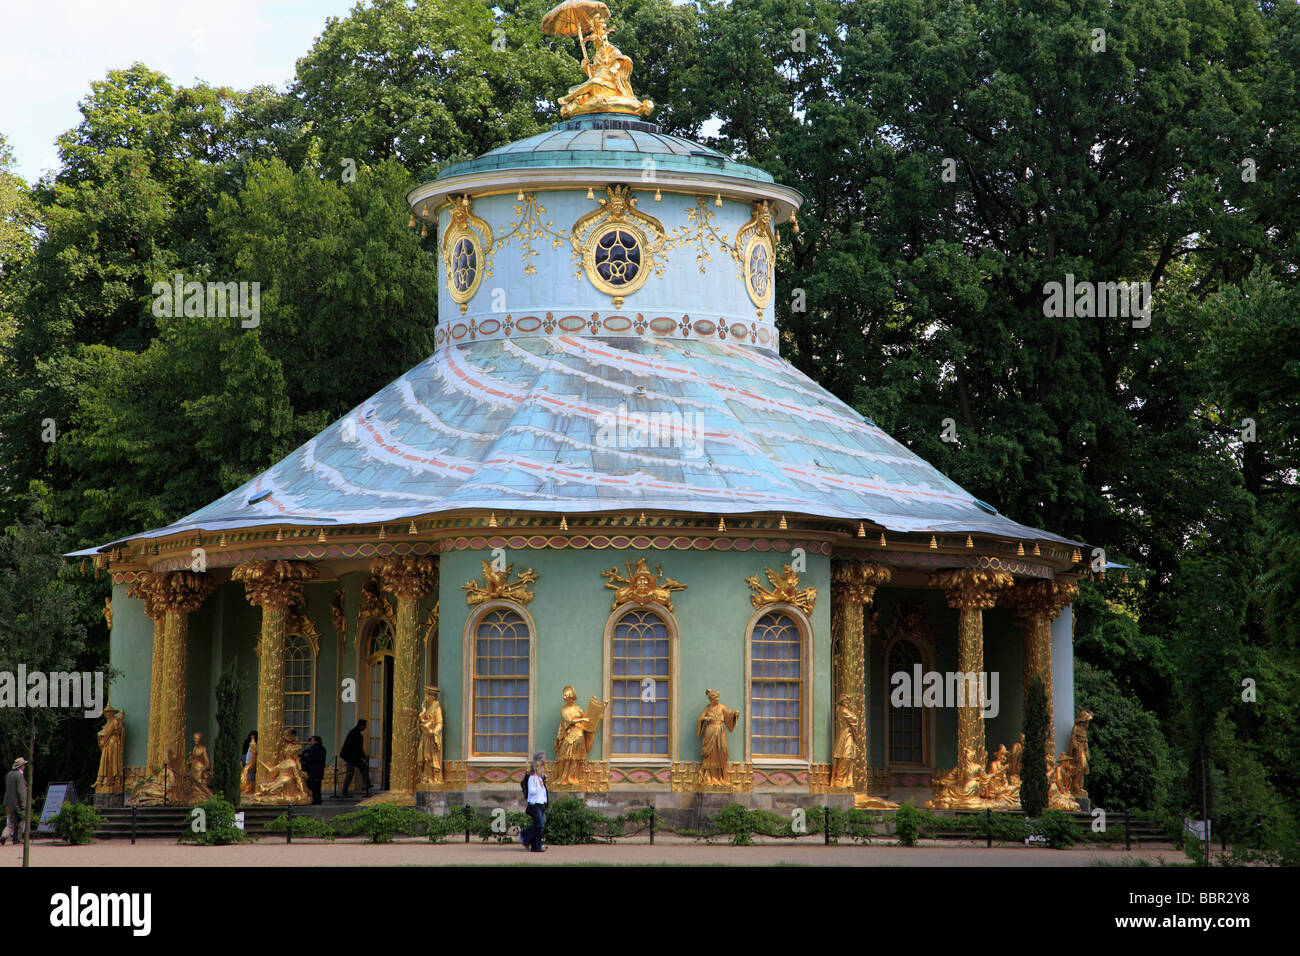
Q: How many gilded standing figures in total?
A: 6